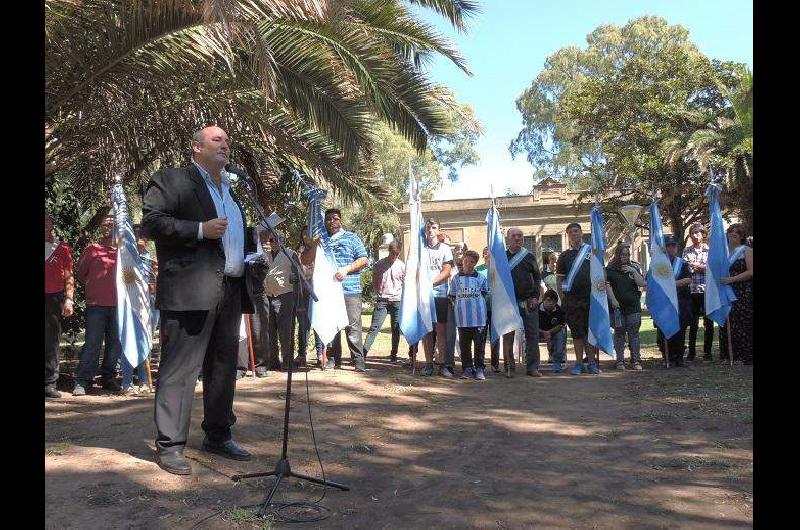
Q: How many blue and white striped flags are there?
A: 7